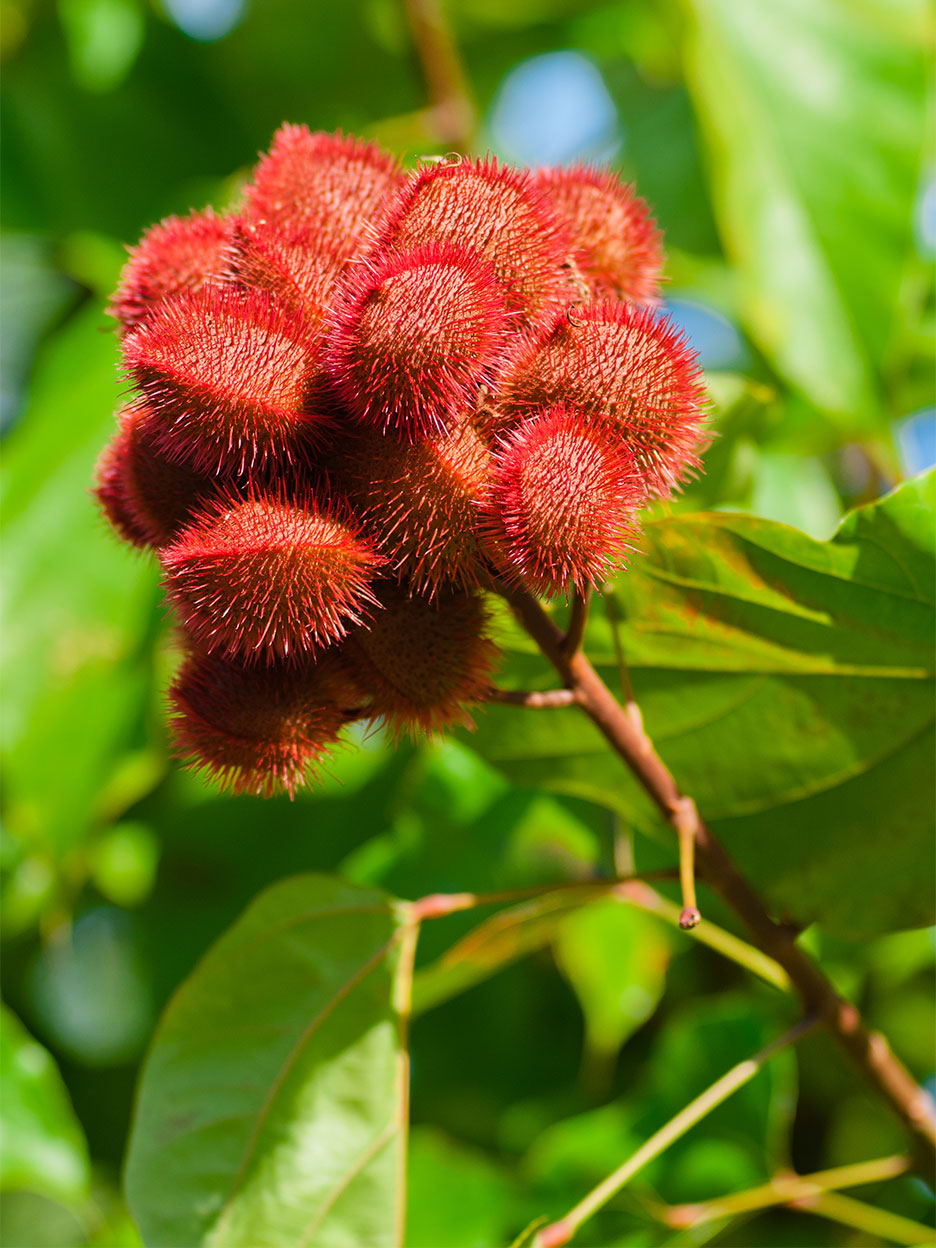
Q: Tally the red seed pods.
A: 14